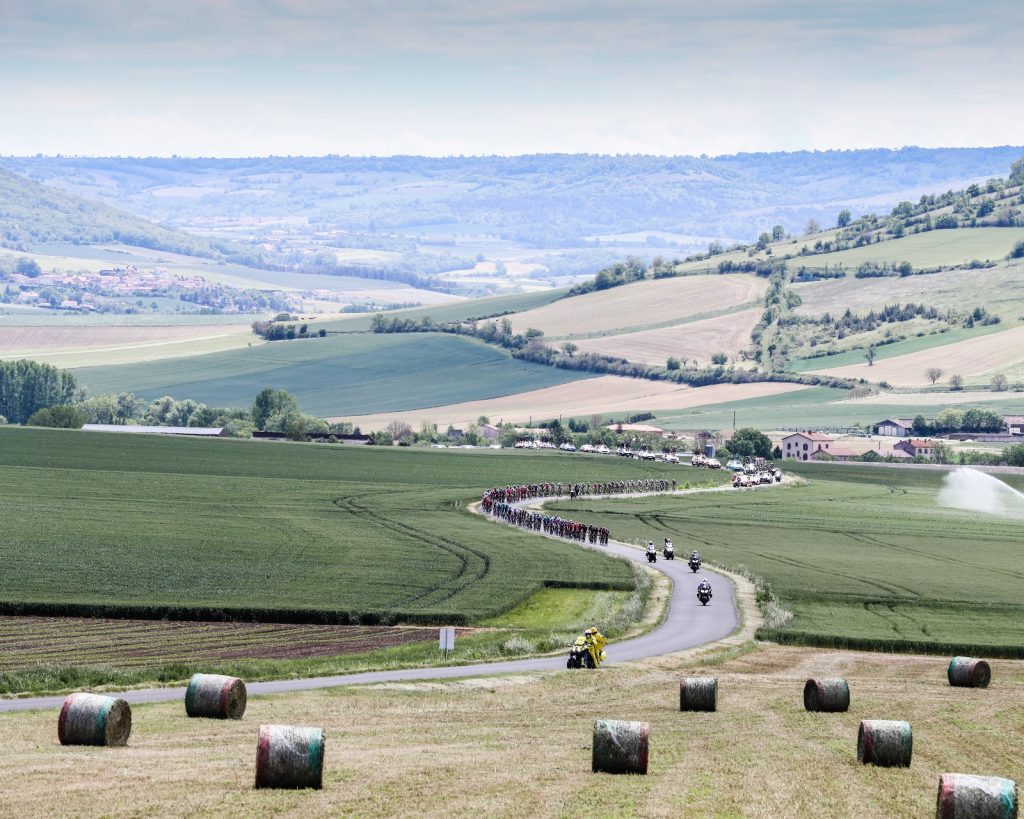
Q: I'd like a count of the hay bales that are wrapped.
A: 9